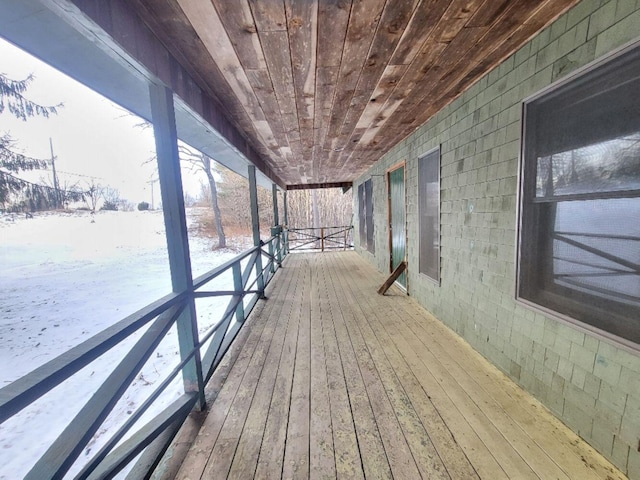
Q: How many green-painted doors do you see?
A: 1